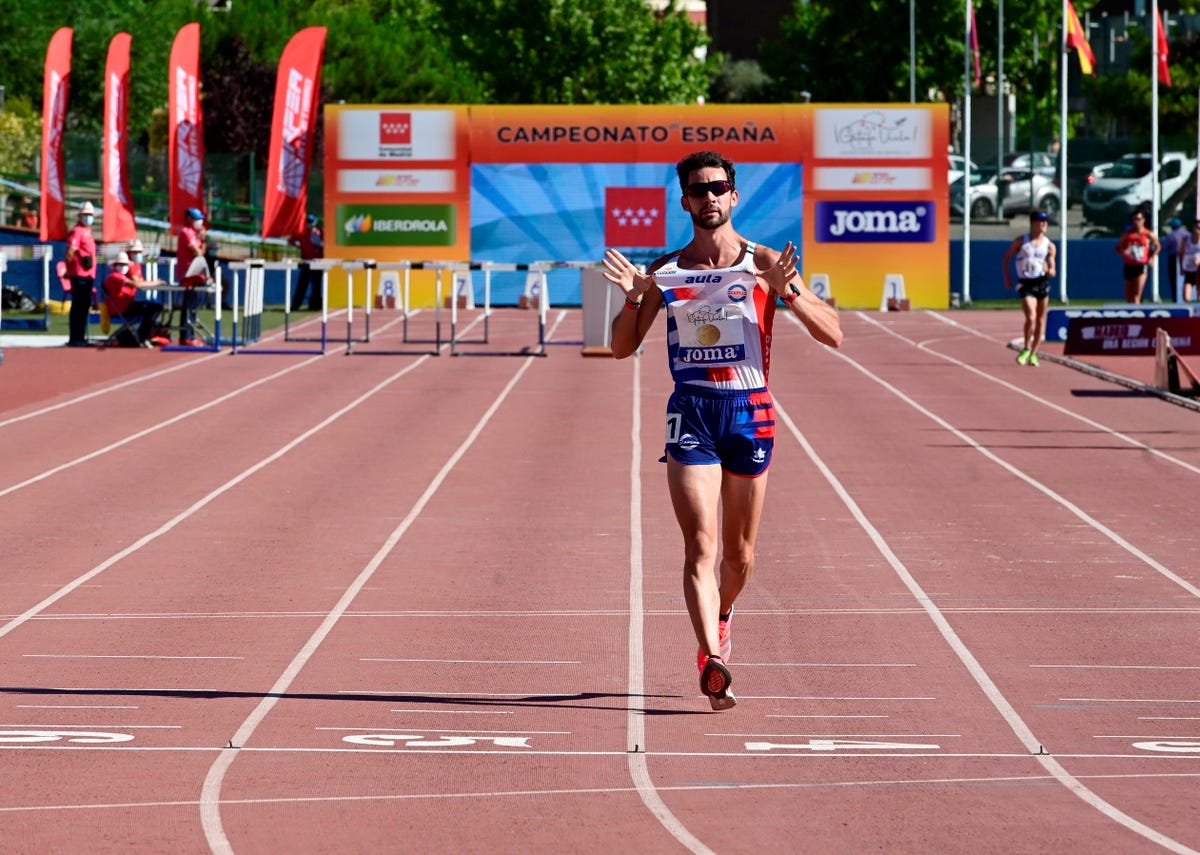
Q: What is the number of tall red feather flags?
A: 4